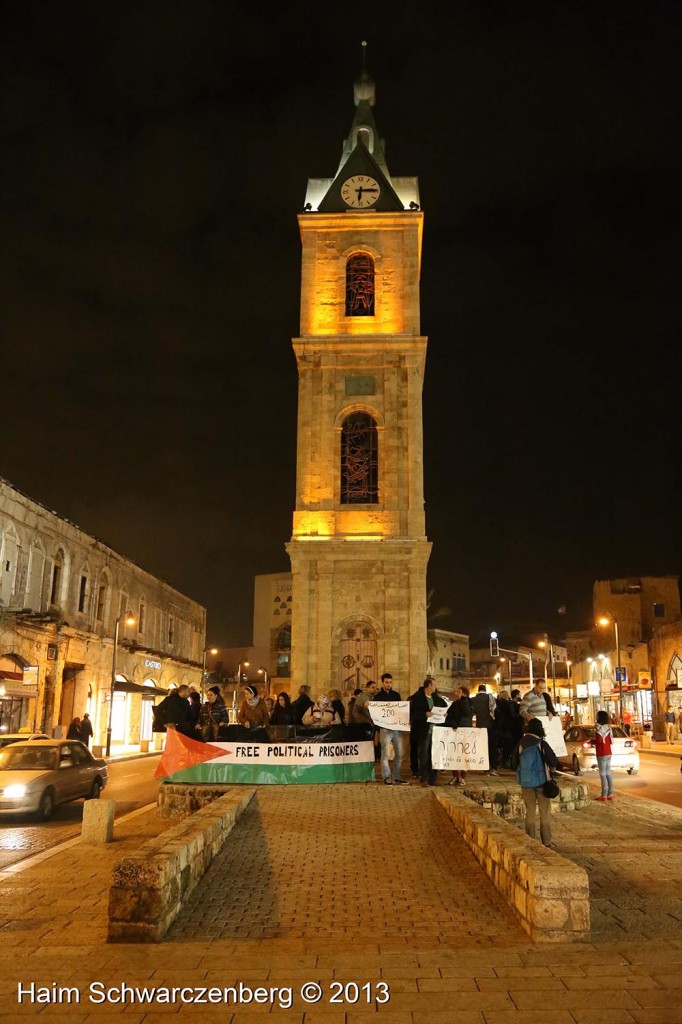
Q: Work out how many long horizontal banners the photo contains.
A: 1